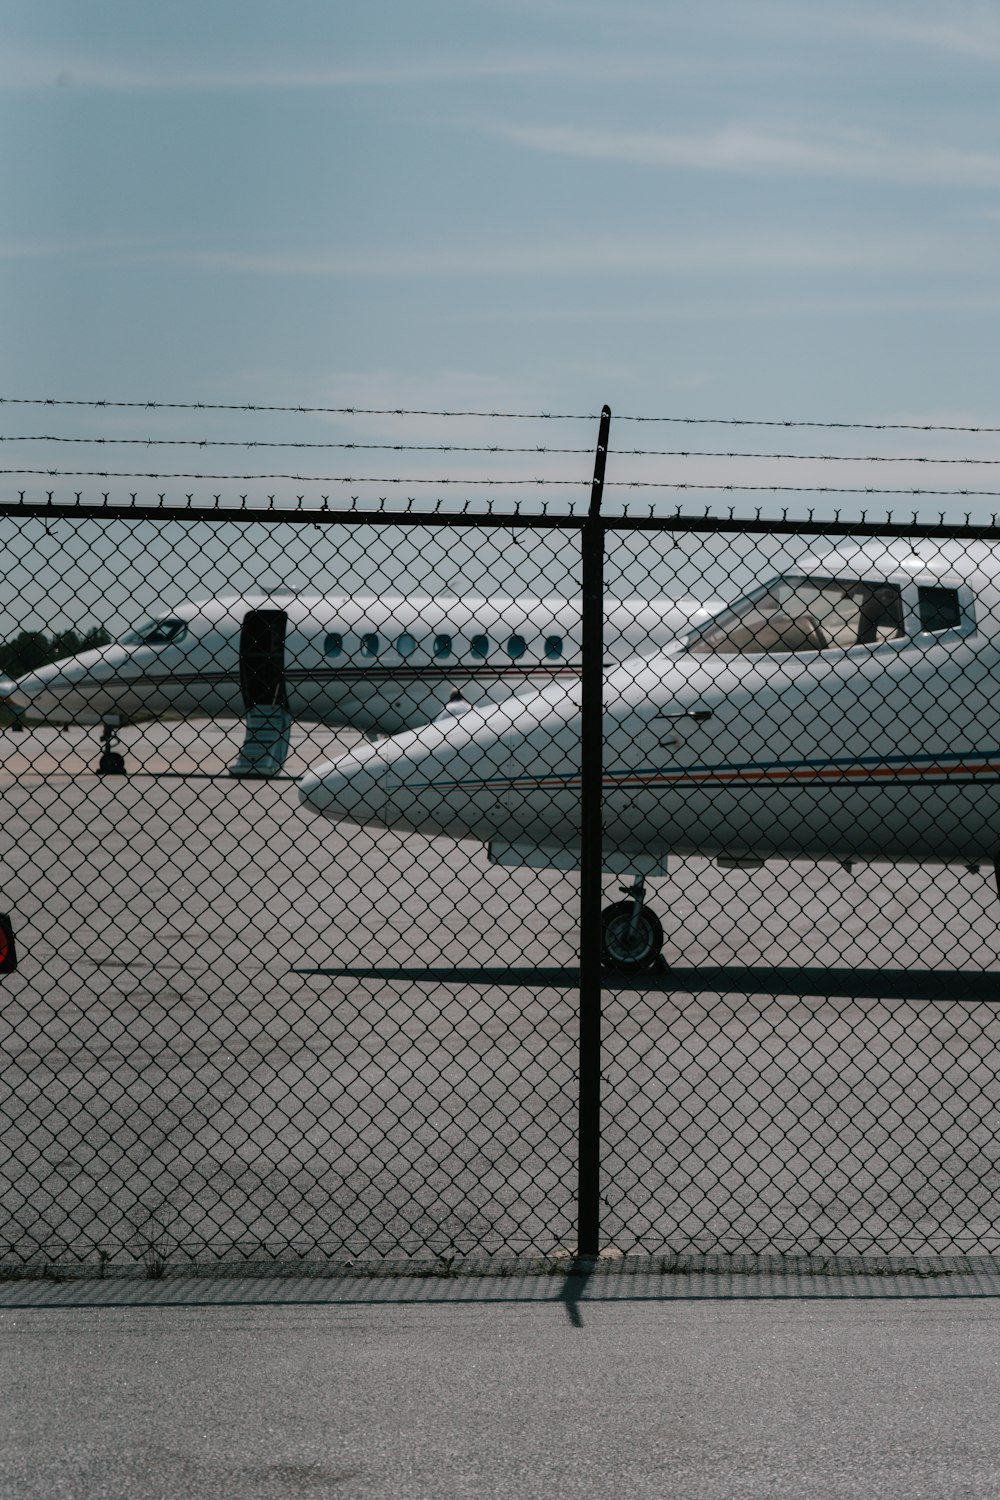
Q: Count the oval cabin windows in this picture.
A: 7